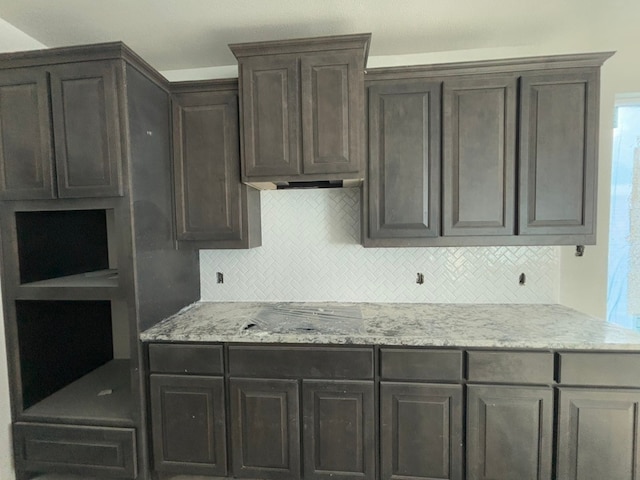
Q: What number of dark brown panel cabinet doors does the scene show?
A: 14